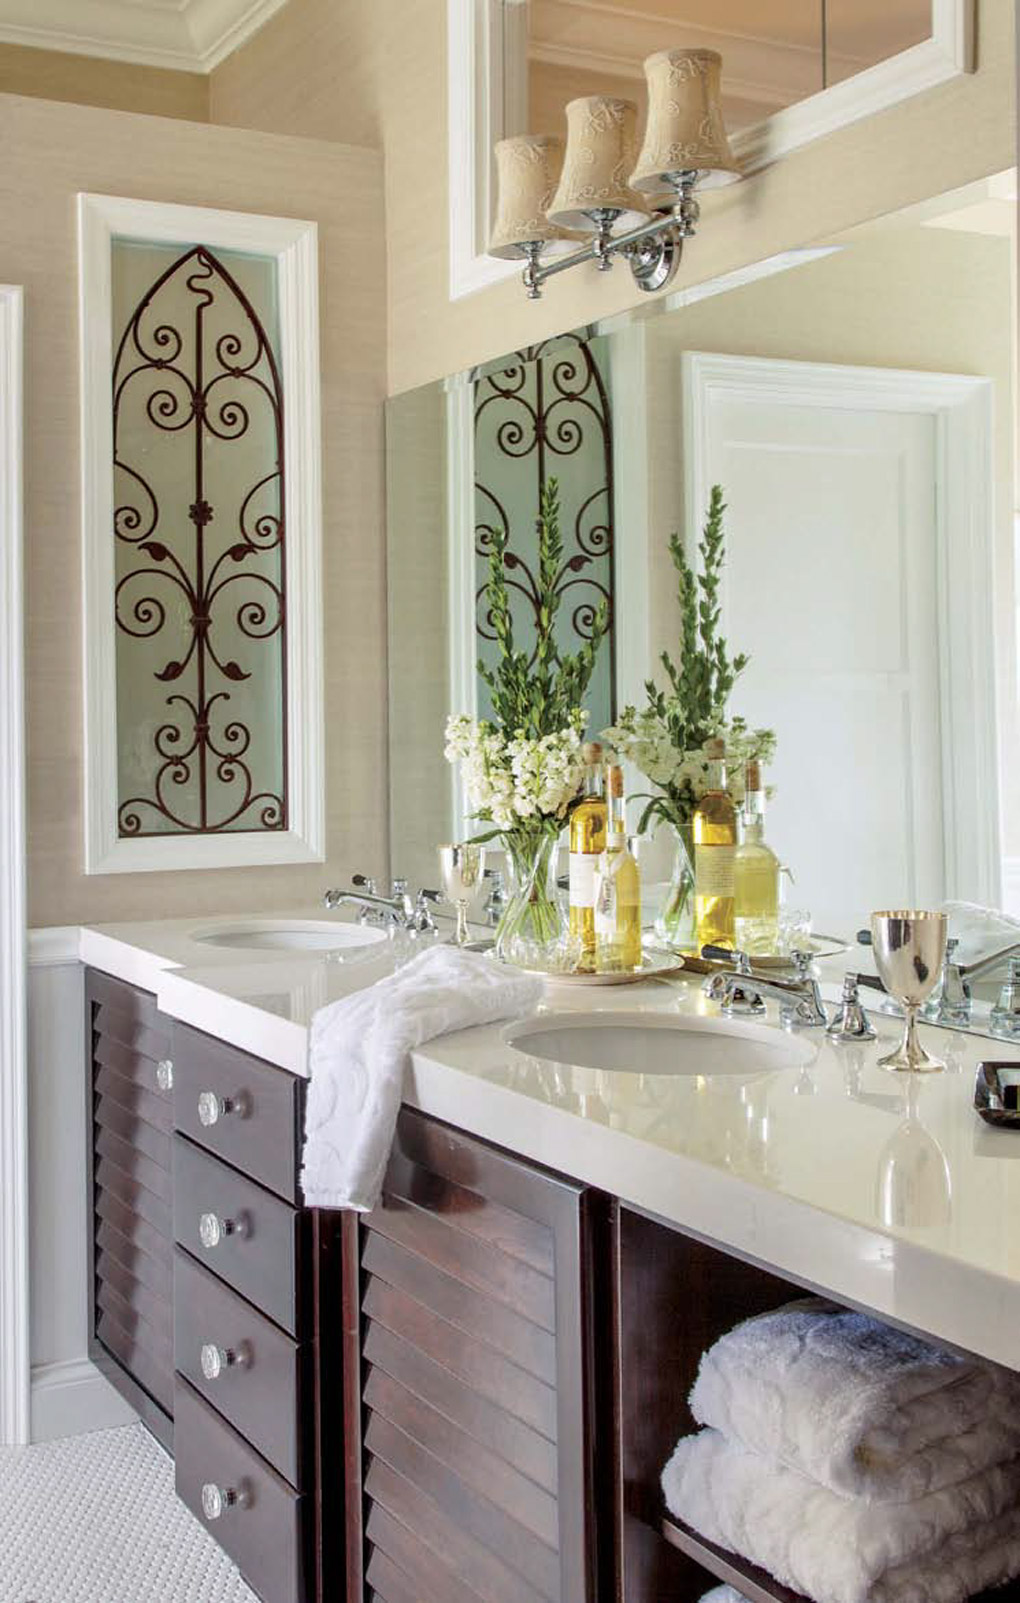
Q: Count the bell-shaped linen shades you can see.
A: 3